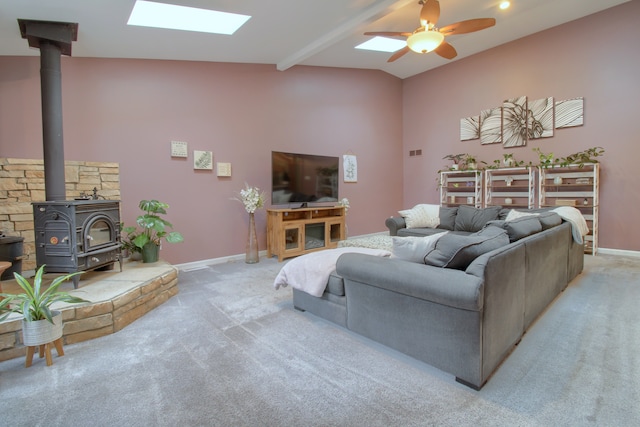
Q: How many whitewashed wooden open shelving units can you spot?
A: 3